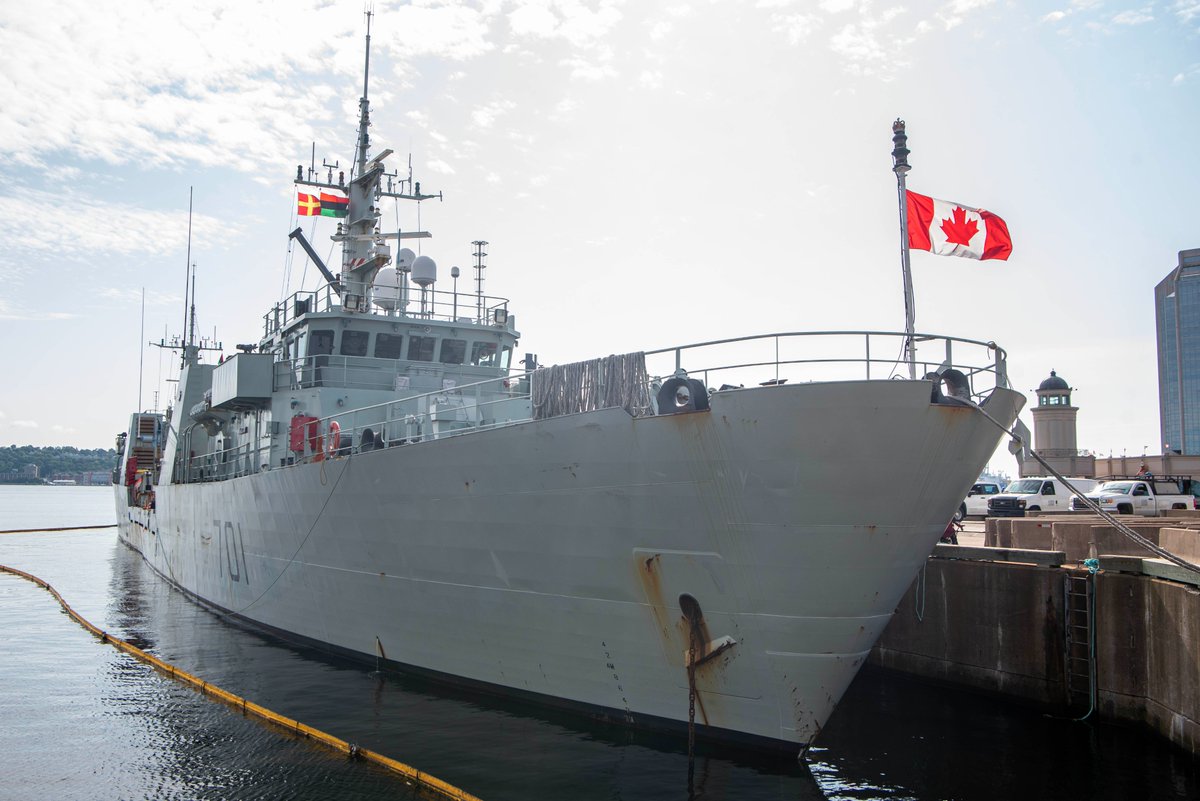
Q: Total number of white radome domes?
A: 3